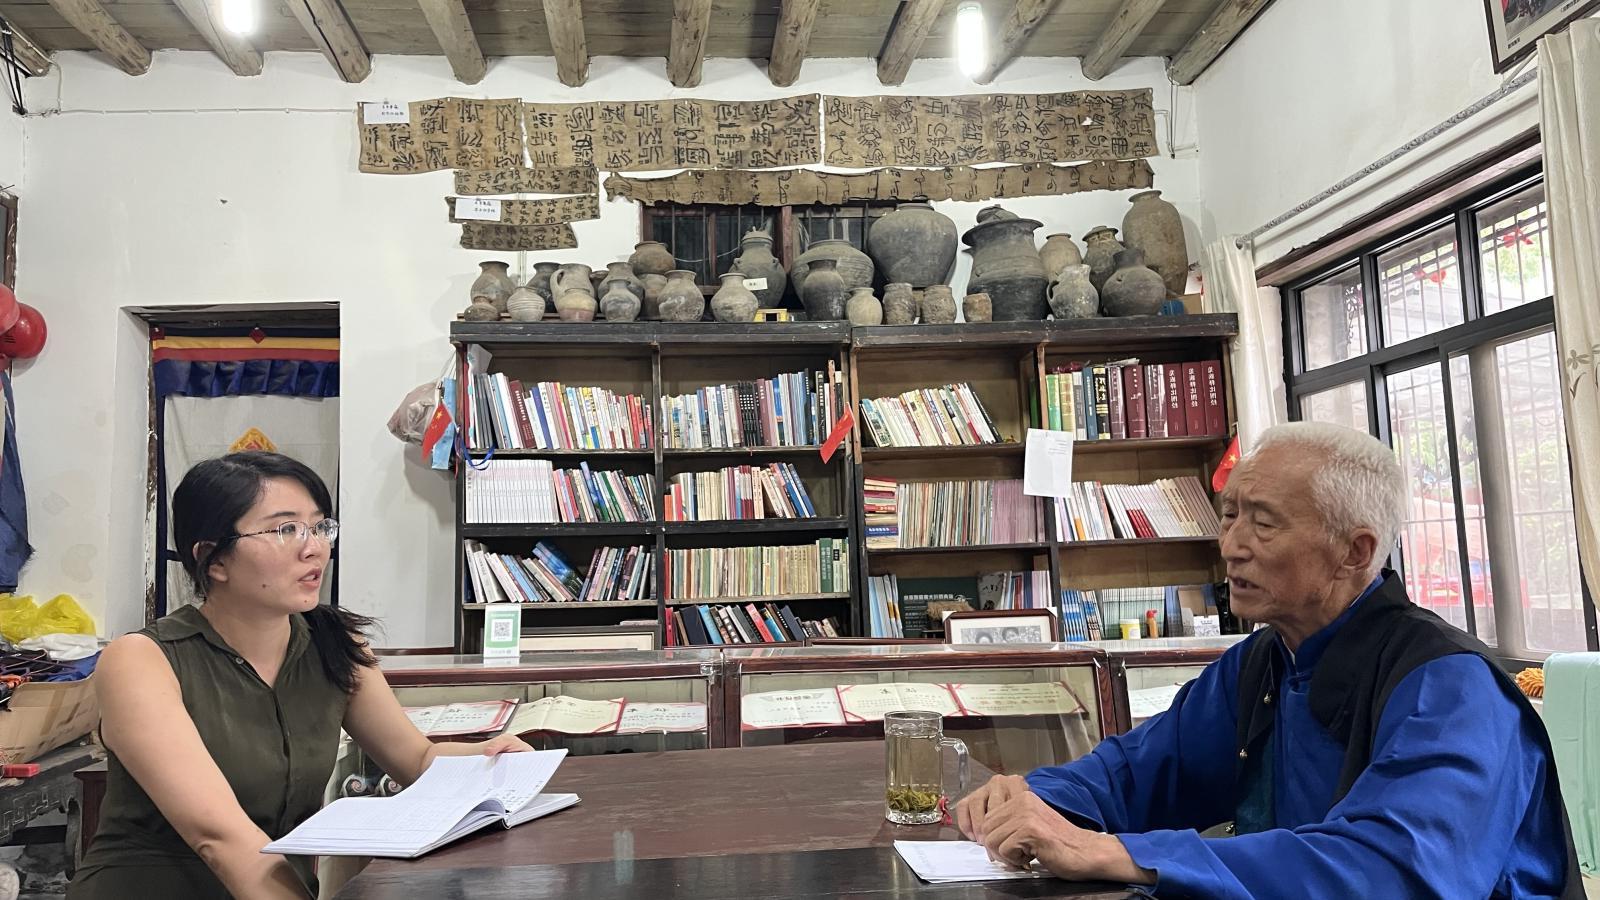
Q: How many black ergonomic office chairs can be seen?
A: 0